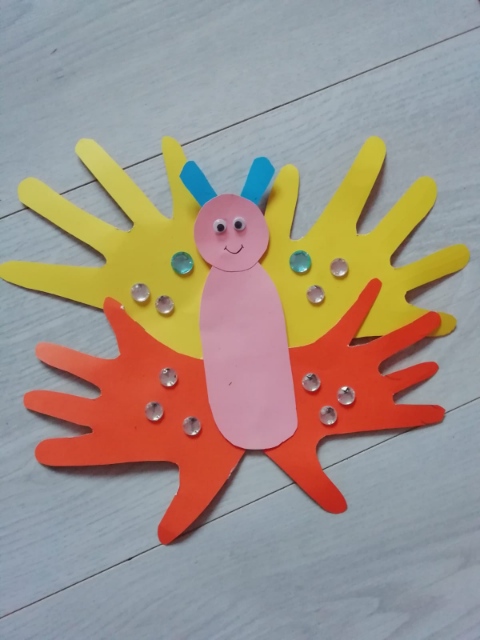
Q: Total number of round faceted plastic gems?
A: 12